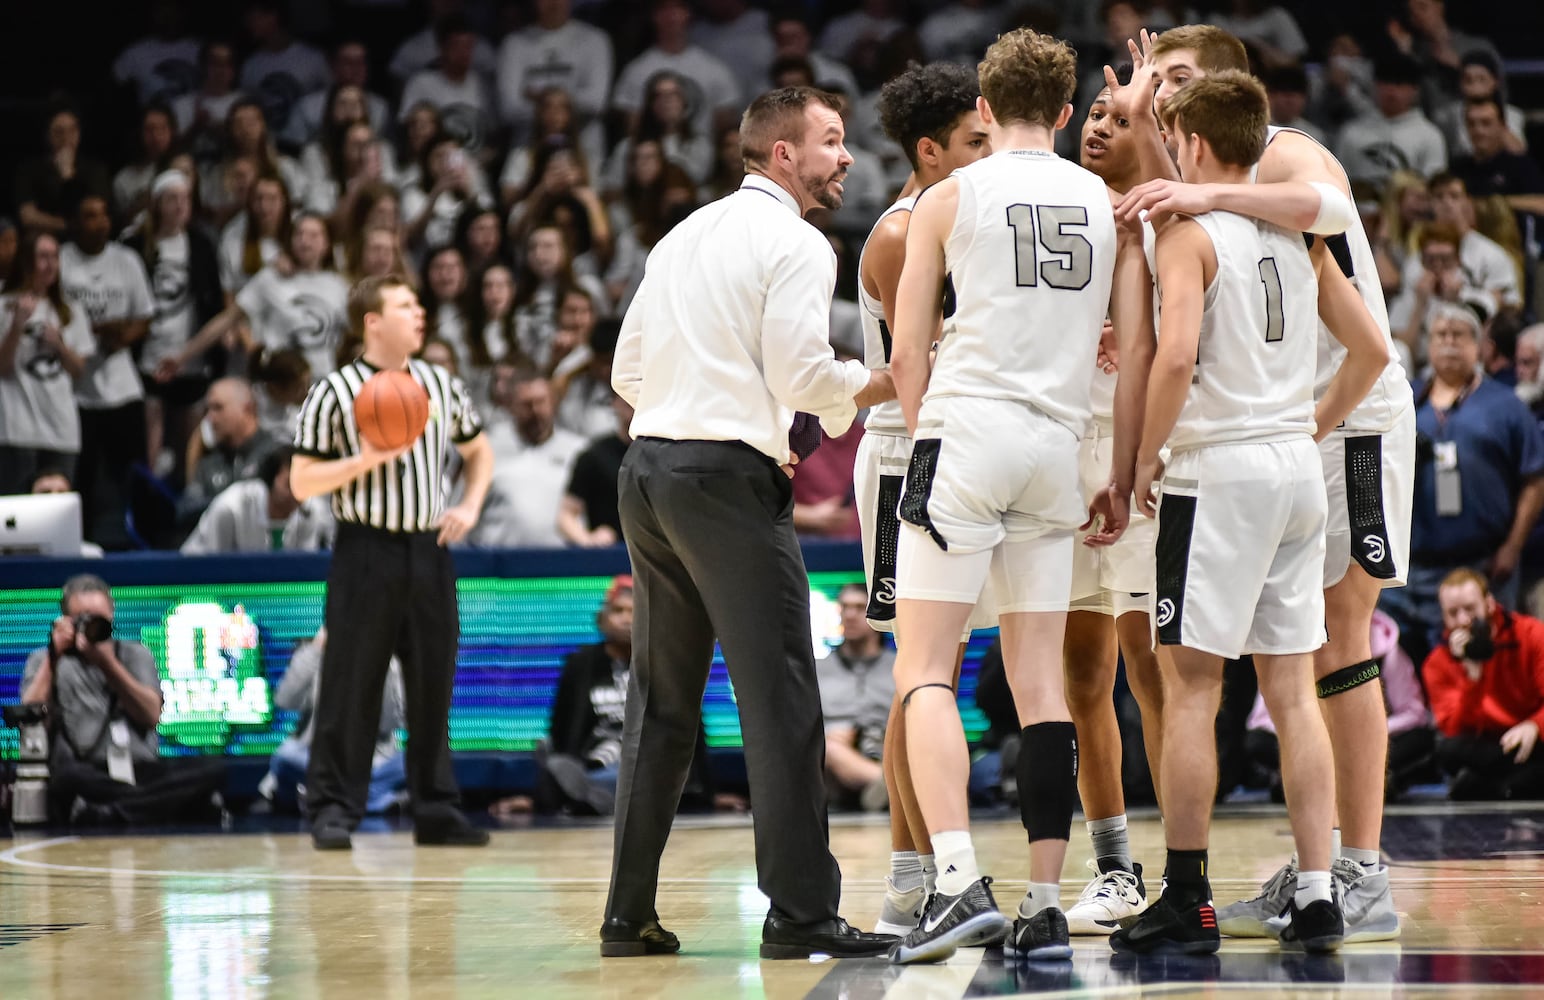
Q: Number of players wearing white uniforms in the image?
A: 5